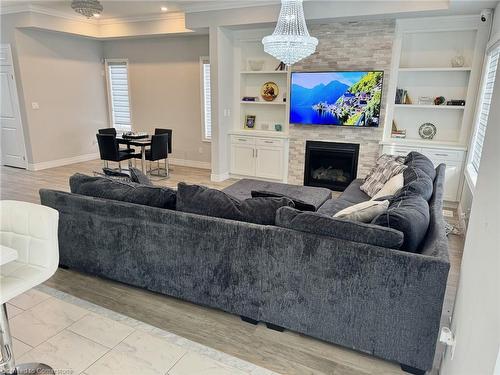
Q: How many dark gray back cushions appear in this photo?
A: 6